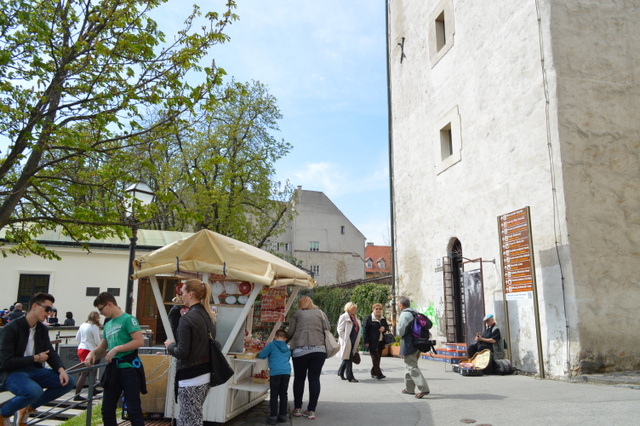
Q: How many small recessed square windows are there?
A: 2